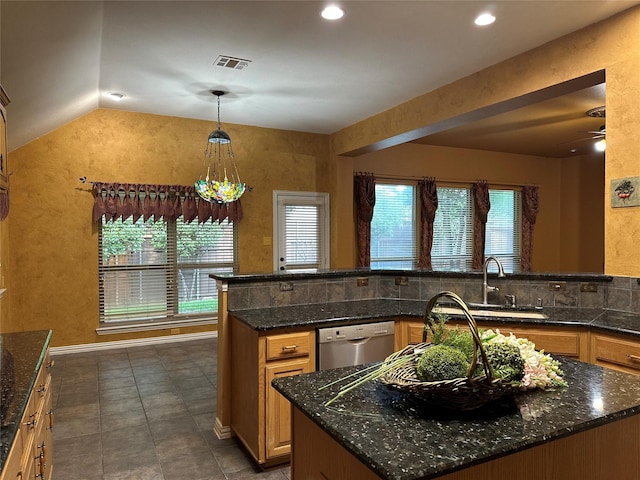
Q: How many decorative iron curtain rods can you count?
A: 2